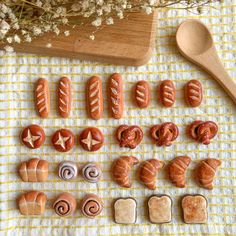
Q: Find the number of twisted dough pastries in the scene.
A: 3